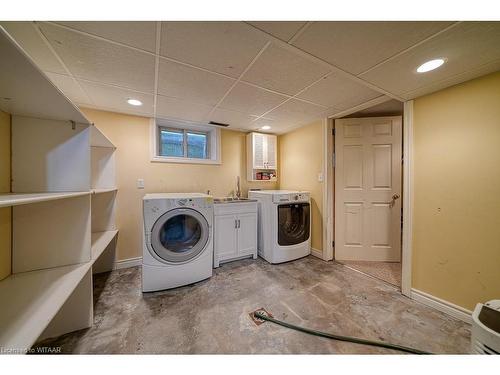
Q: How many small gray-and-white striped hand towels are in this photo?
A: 0